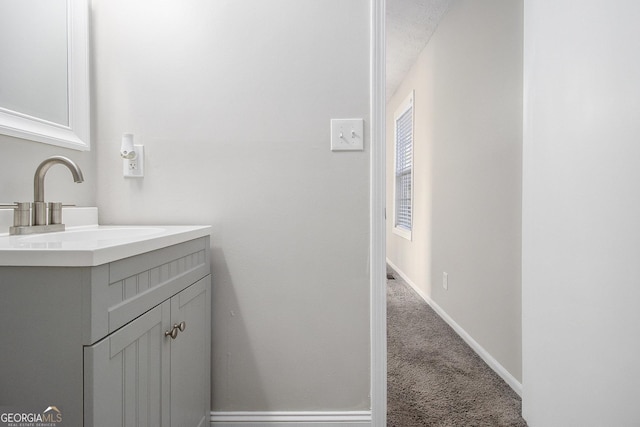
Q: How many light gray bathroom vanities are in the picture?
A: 1